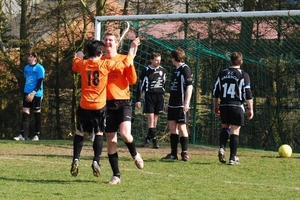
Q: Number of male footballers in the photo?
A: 6